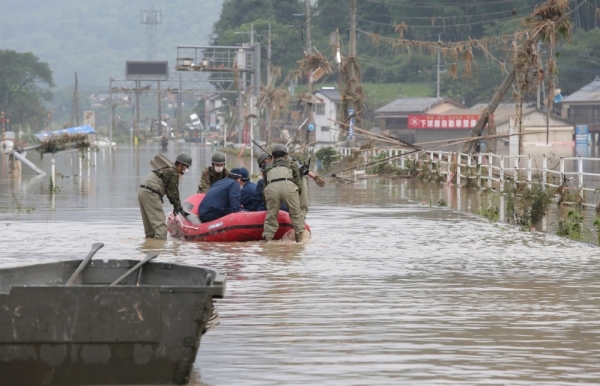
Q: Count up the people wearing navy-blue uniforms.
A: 3